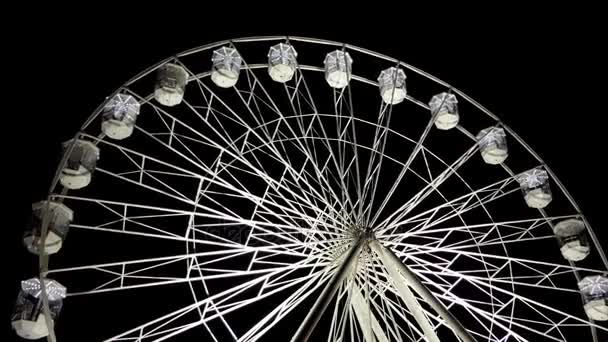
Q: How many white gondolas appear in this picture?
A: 14